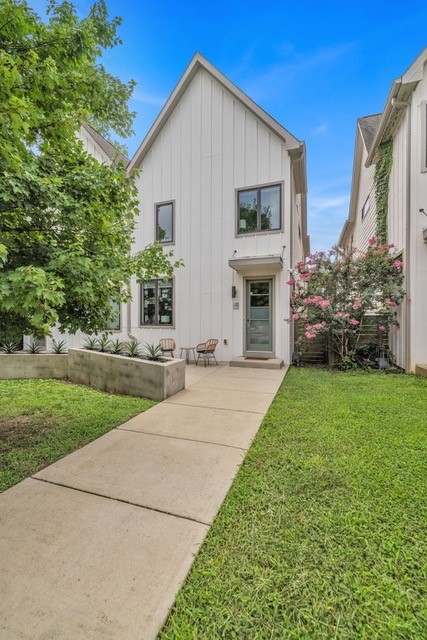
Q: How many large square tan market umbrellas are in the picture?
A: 0